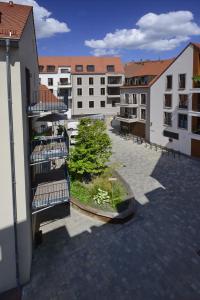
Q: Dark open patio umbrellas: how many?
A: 1